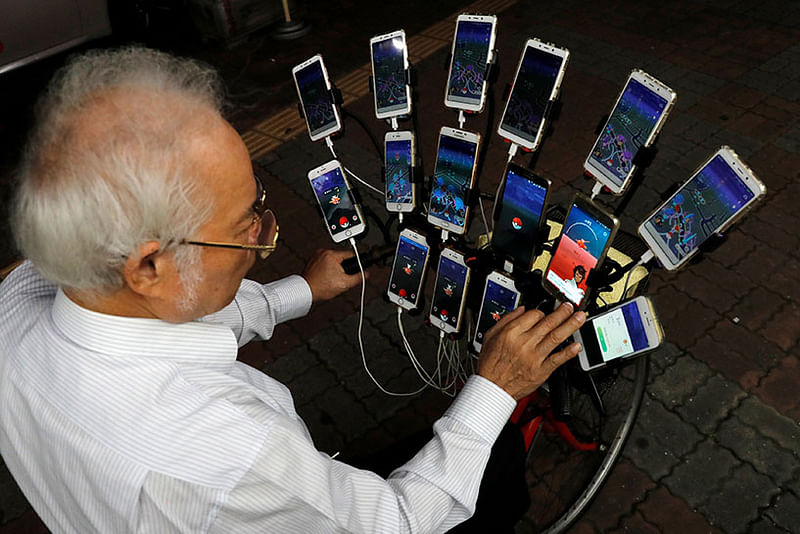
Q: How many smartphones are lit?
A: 15